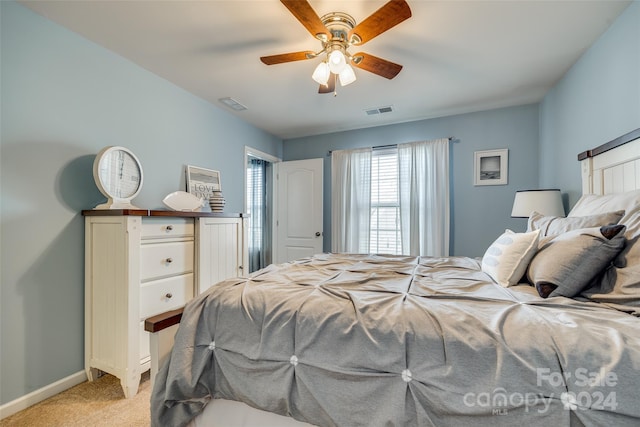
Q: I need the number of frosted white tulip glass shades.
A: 3